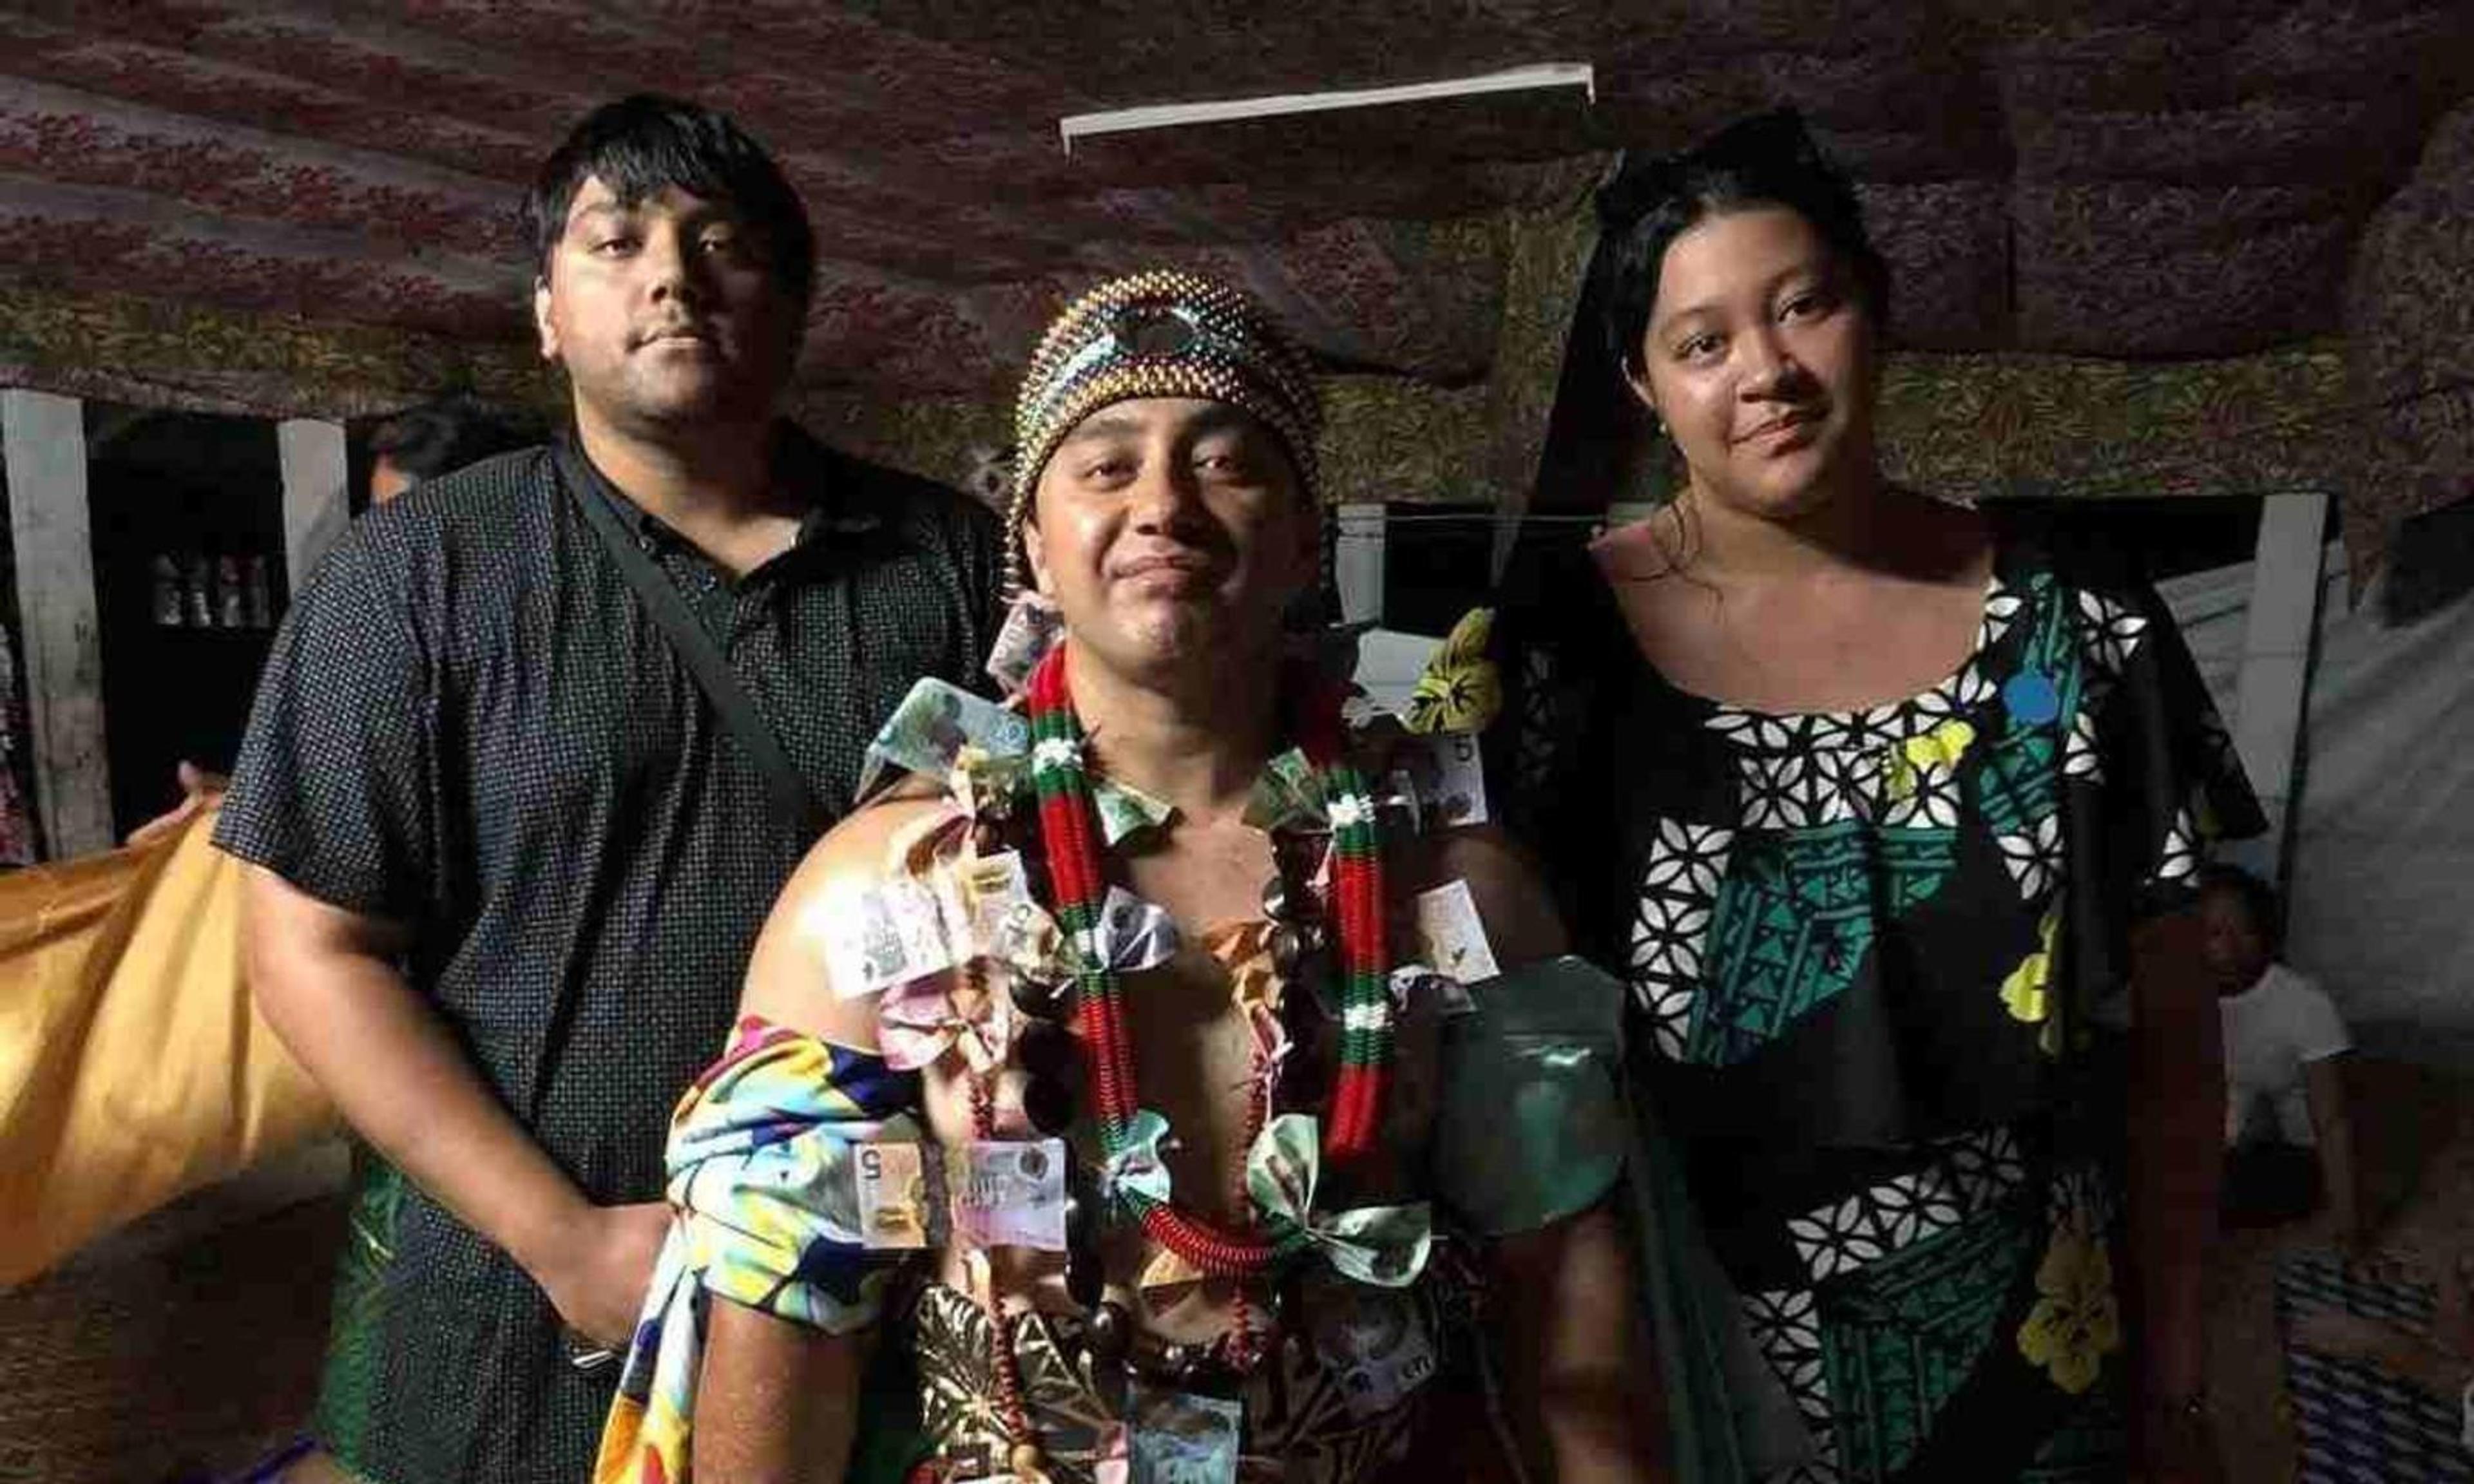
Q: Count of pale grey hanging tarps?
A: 1